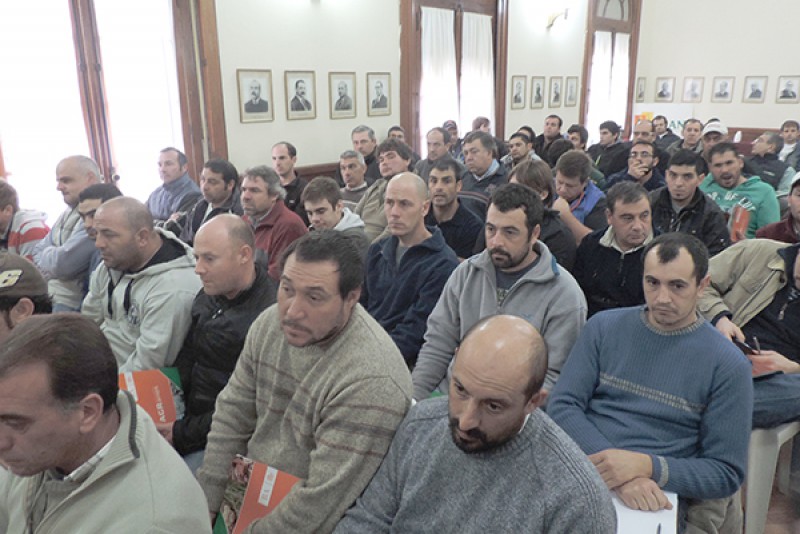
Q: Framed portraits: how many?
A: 14